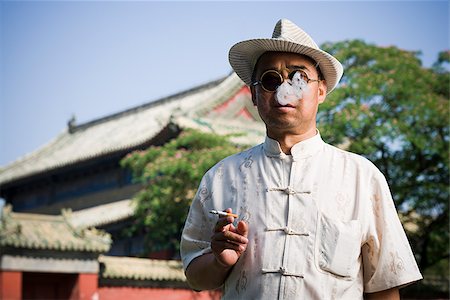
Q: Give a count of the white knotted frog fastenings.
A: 3